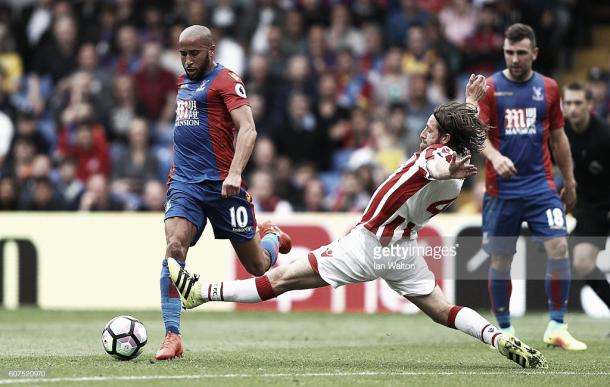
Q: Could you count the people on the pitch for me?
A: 4